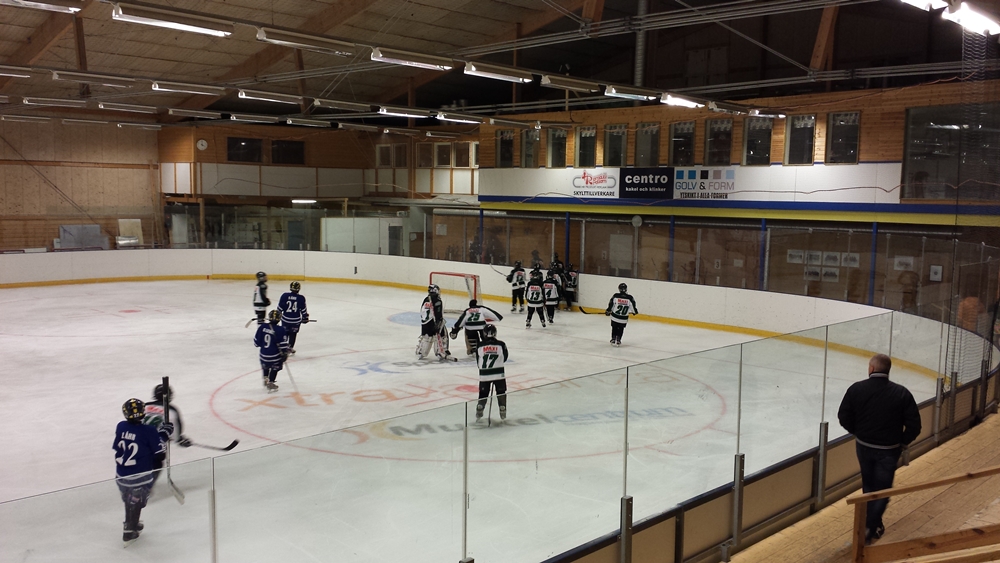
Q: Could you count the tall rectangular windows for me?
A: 11